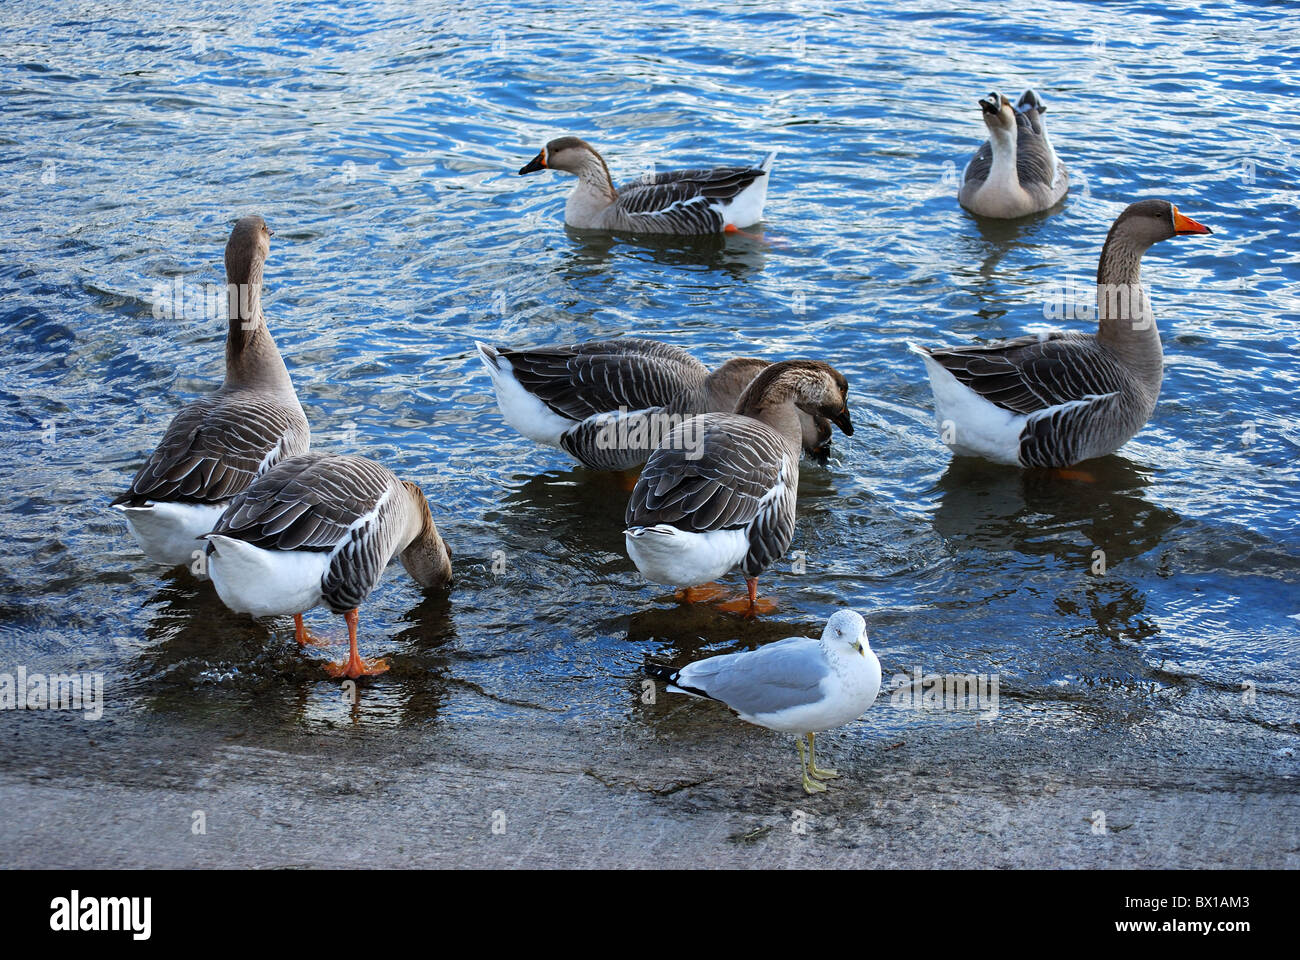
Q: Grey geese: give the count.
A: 7